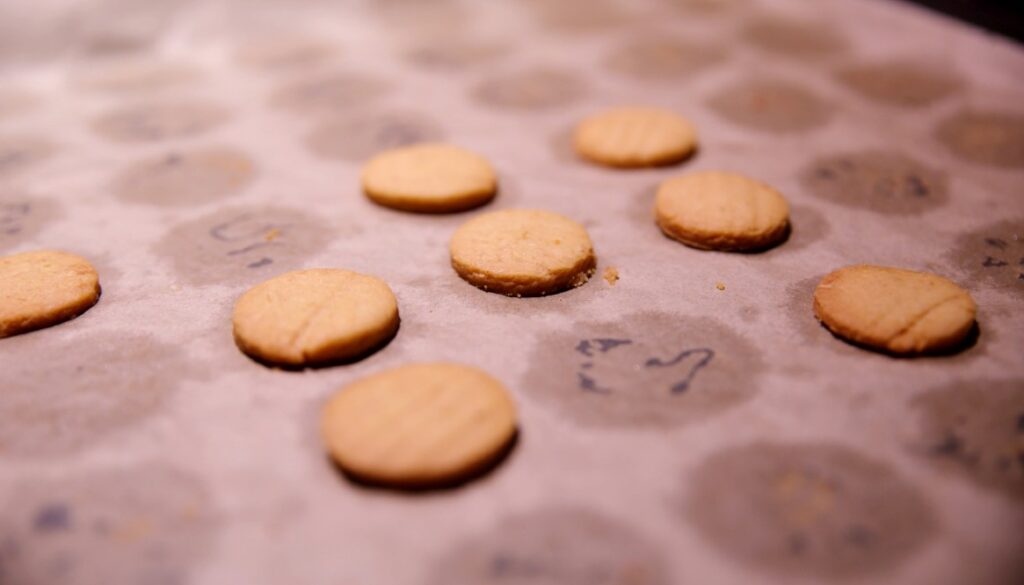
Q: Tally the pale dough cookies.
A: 8